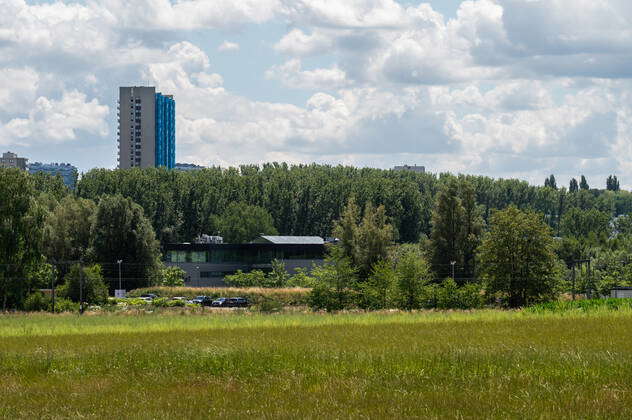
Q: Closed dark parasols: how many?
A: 0